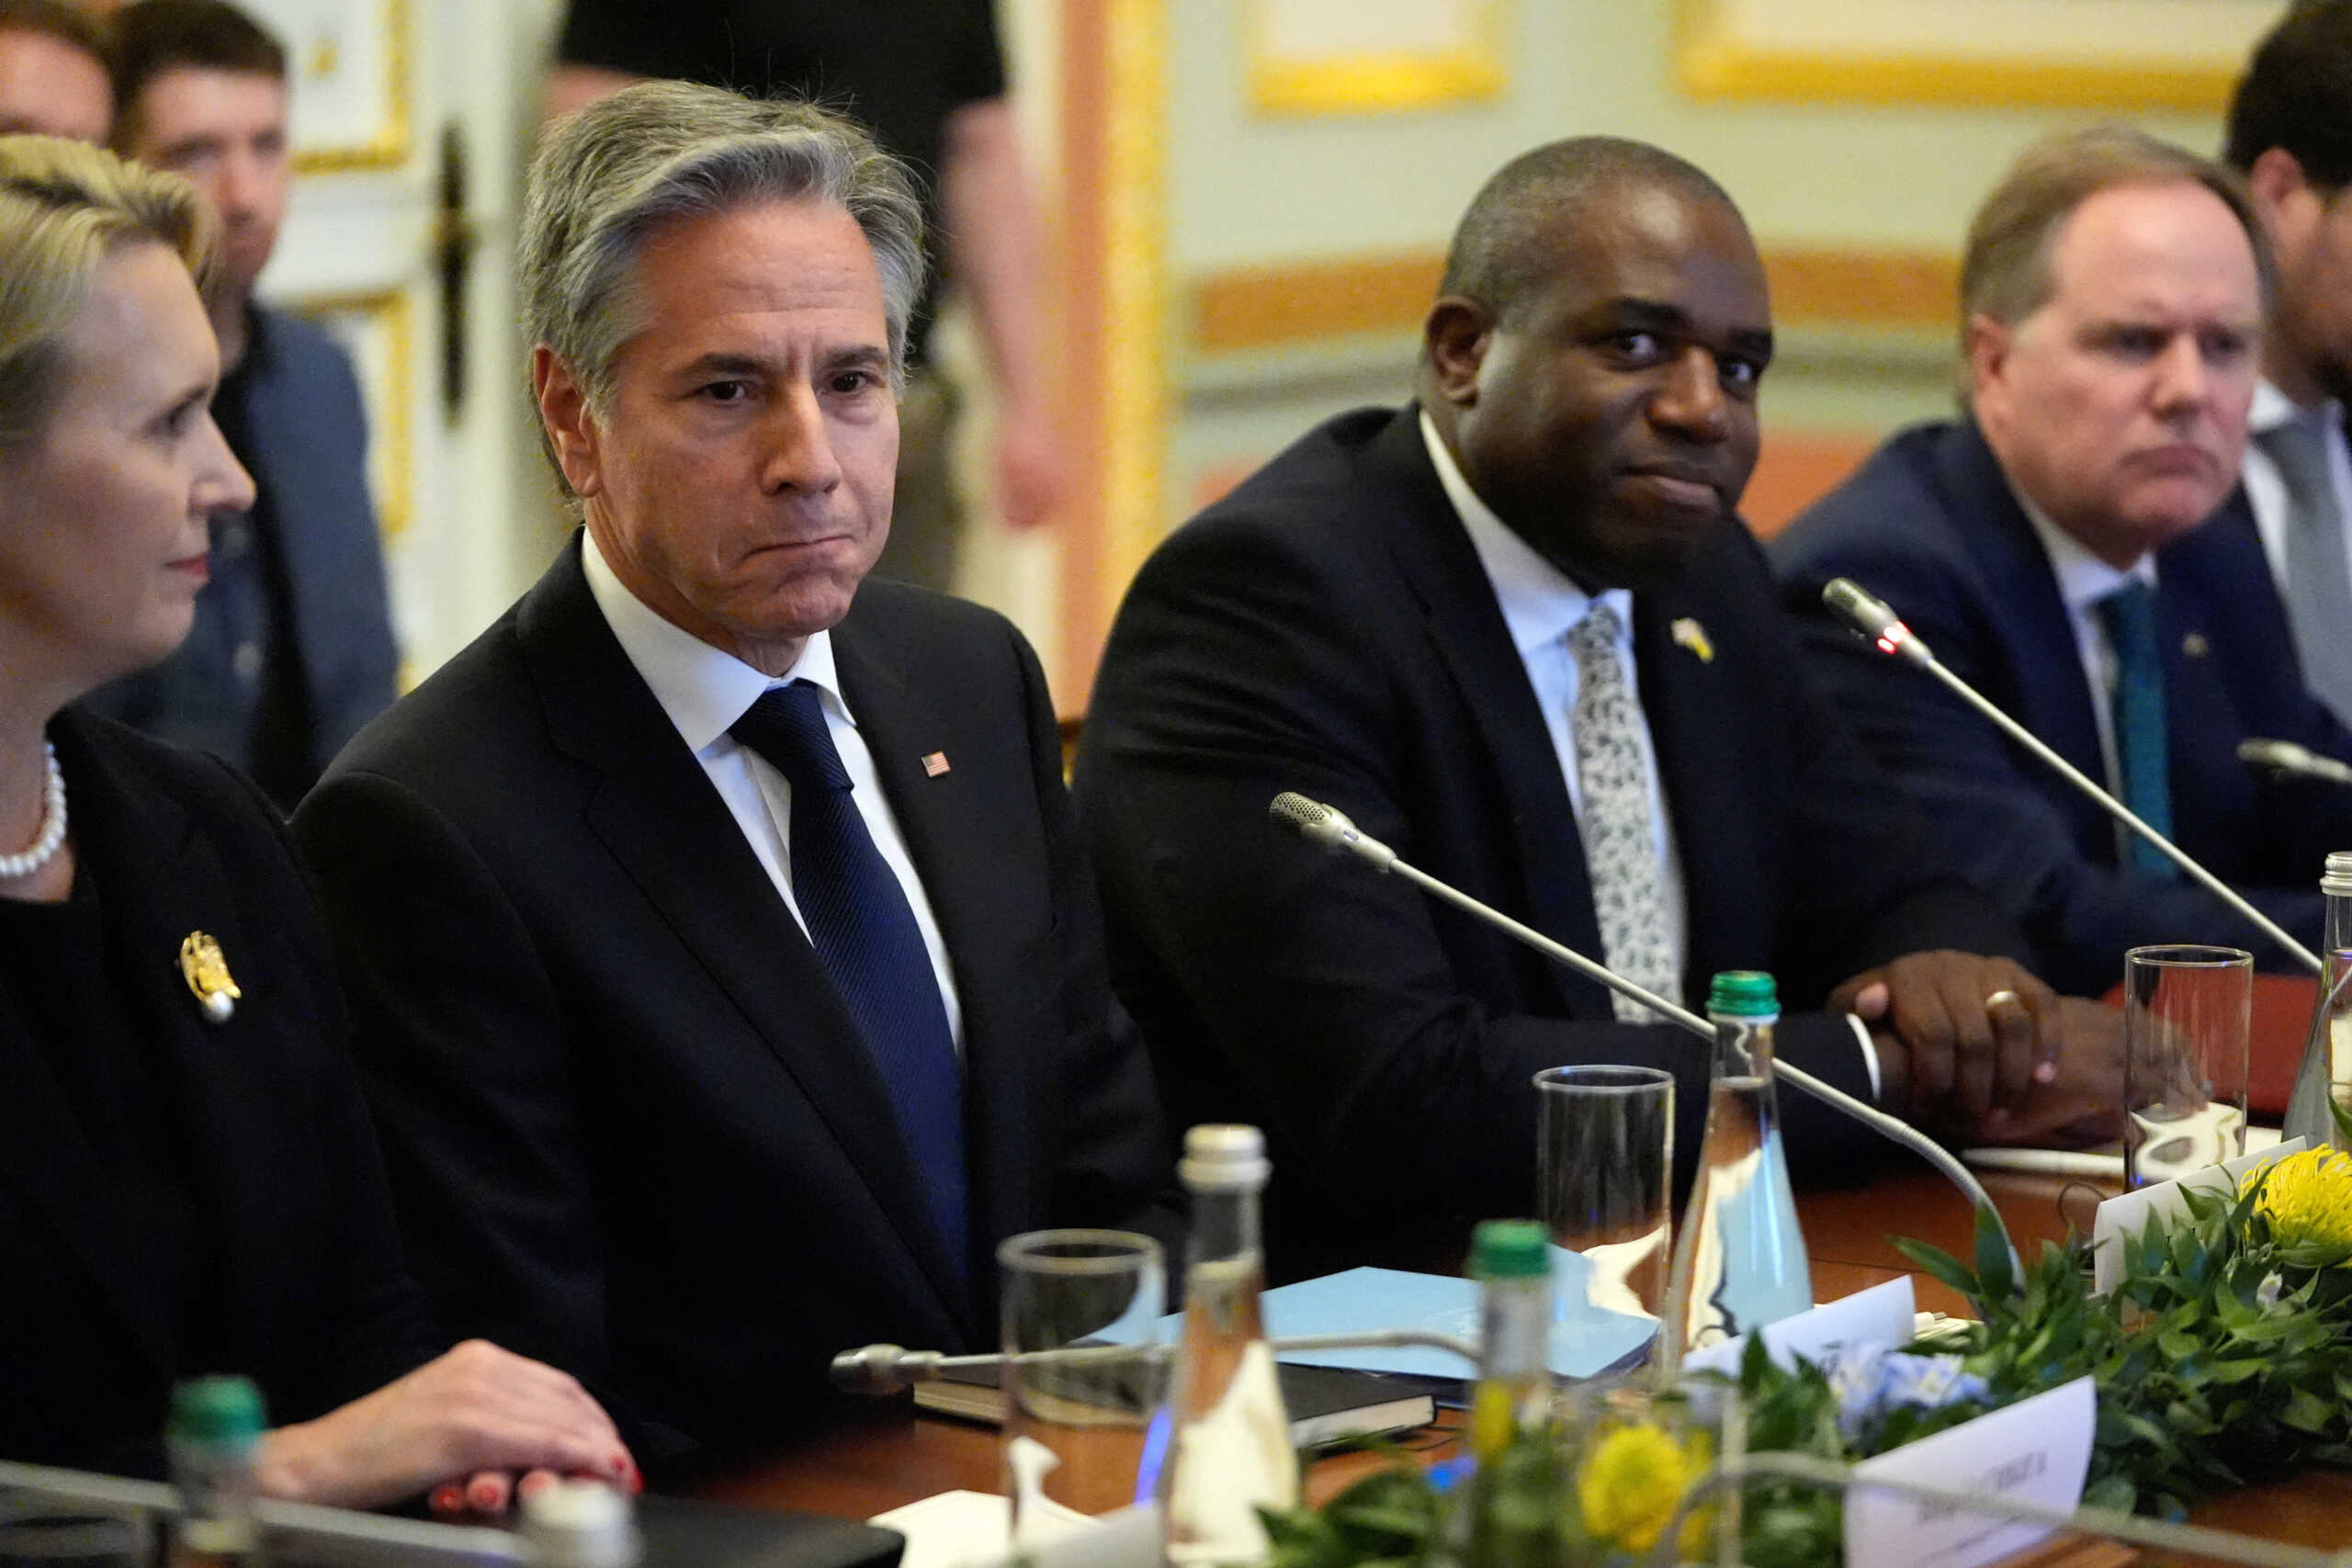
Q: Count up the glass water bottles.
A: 6